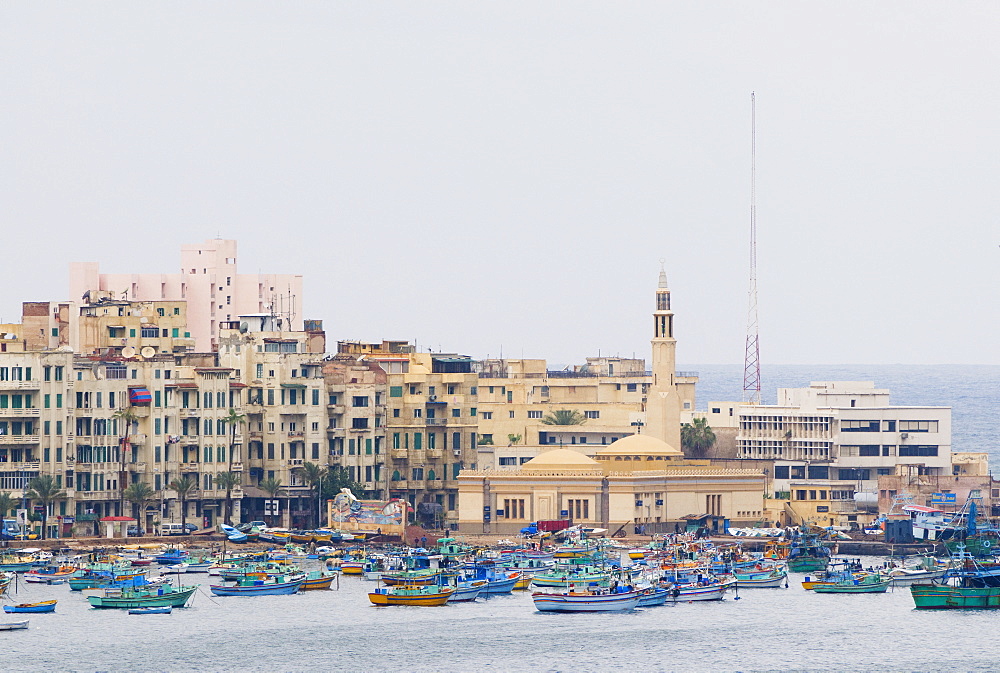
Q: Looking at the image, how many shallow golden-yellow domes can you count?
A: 2